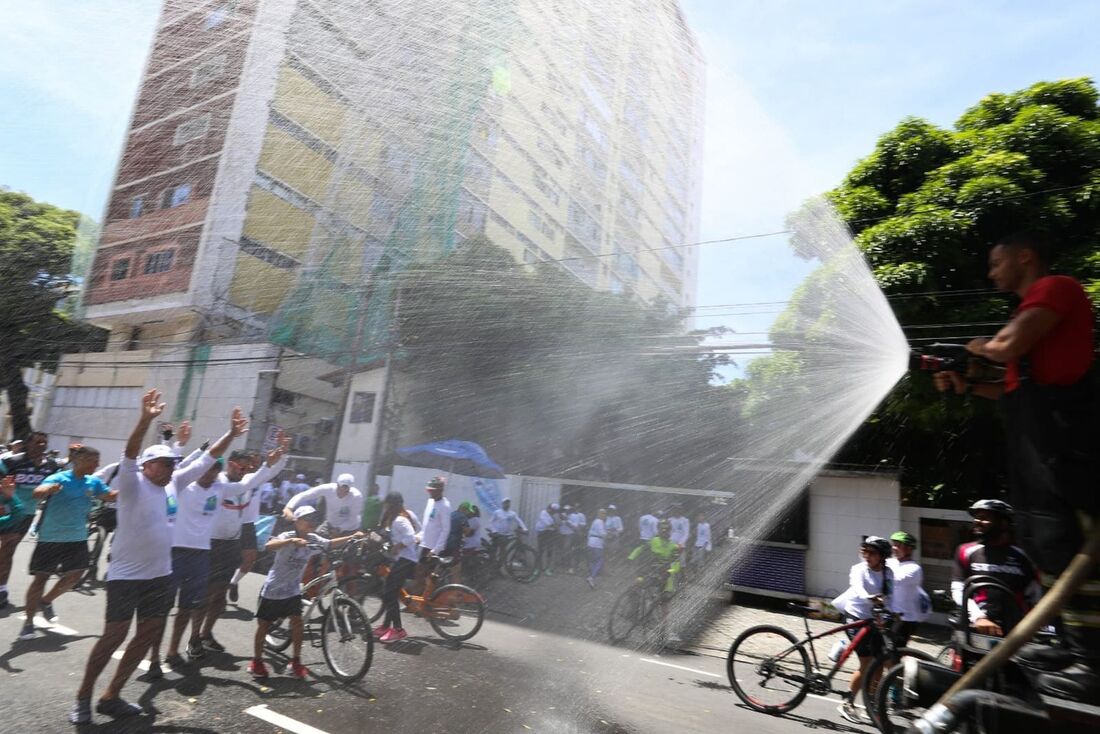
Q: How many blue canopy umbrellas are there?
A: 1